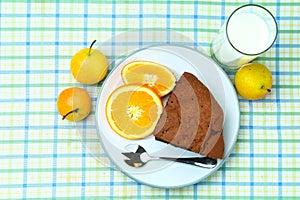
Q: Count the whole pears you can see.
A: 3